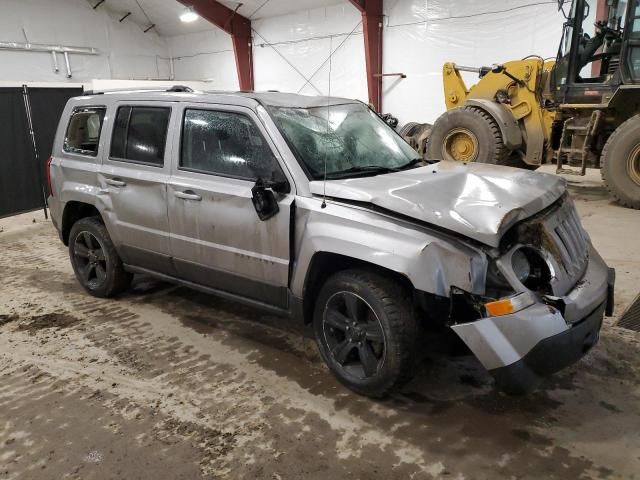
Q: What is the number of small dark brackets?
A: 3